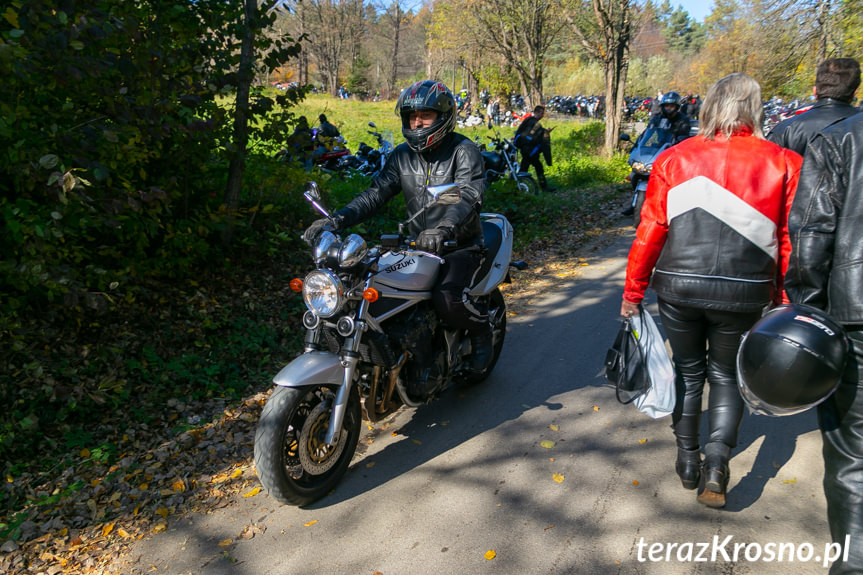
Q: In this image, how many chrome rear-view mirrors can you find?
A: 2